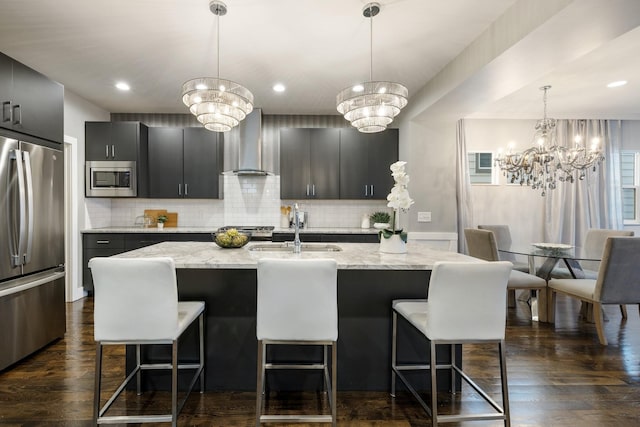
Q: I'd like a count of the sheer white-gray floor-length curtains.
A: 2